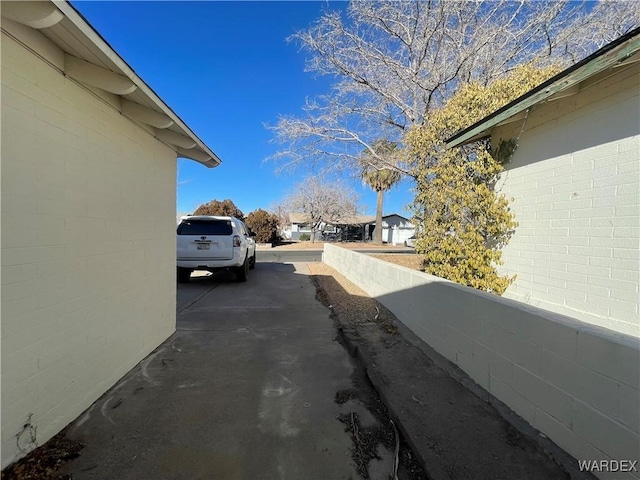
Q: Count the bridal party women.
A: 0